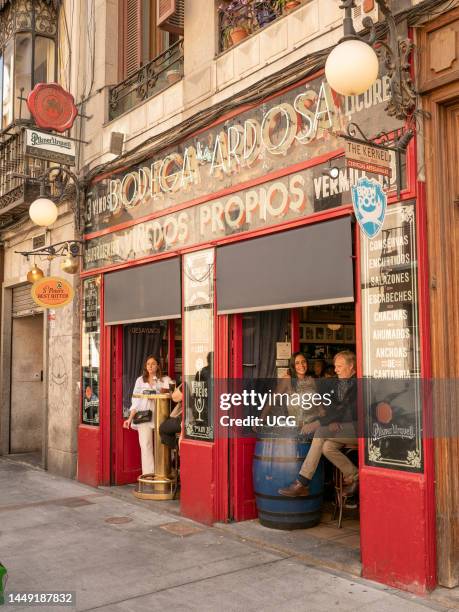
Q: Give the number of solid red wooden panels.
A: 3